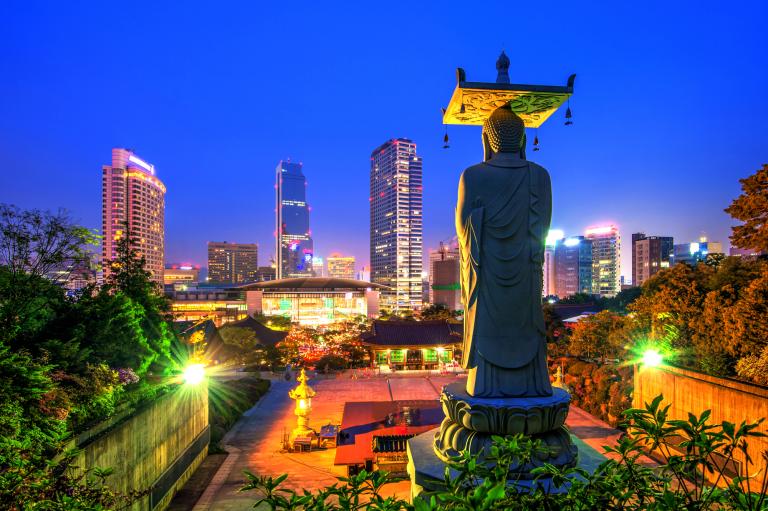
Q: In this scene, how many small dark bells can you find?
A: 4